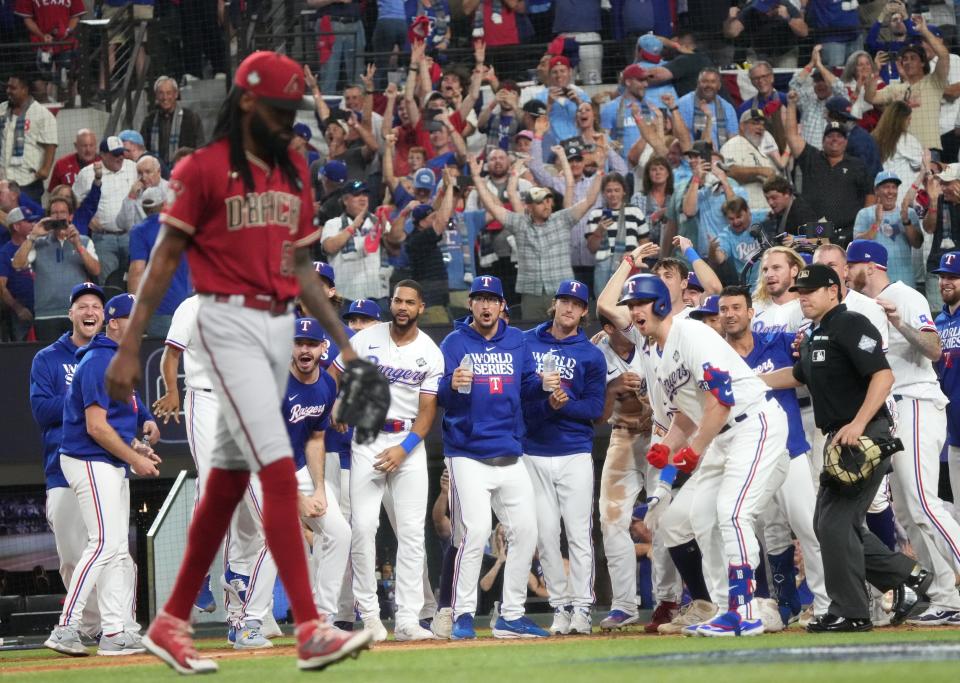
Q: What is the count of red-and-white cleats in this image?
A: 2